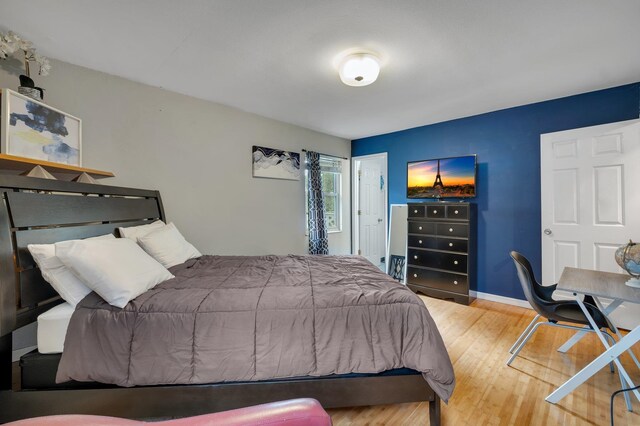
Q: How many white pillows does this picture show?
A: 4